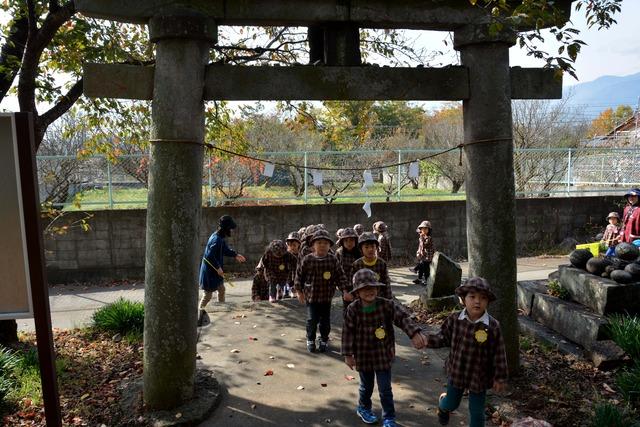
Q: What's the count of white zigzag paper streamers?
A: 4